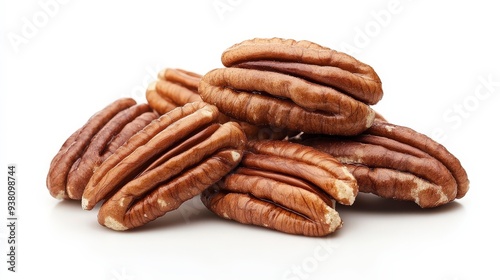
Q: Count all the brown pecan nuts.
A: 6